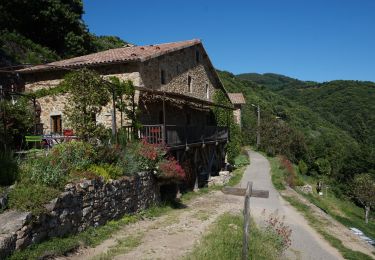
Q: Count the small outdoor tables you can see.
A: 1